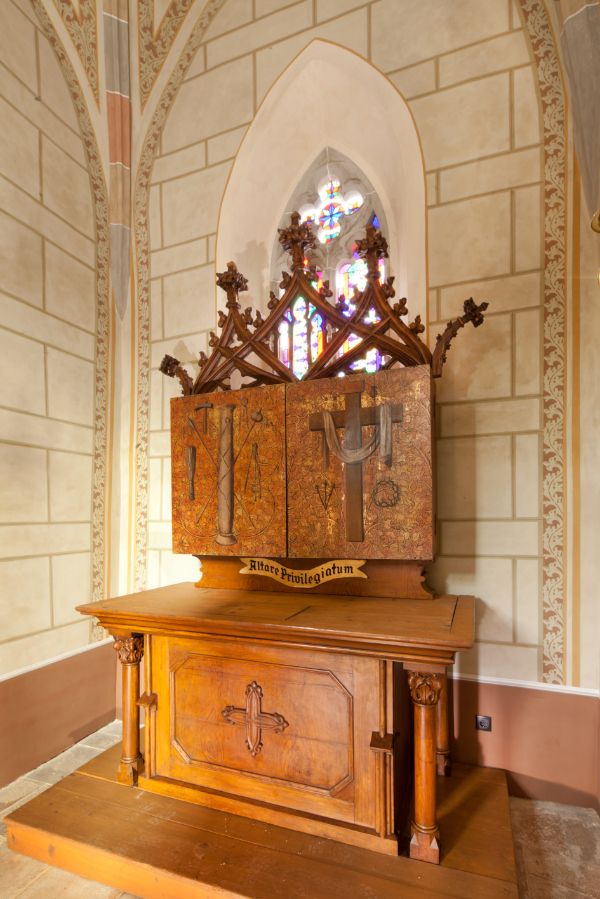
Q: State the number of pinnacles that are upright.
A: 3